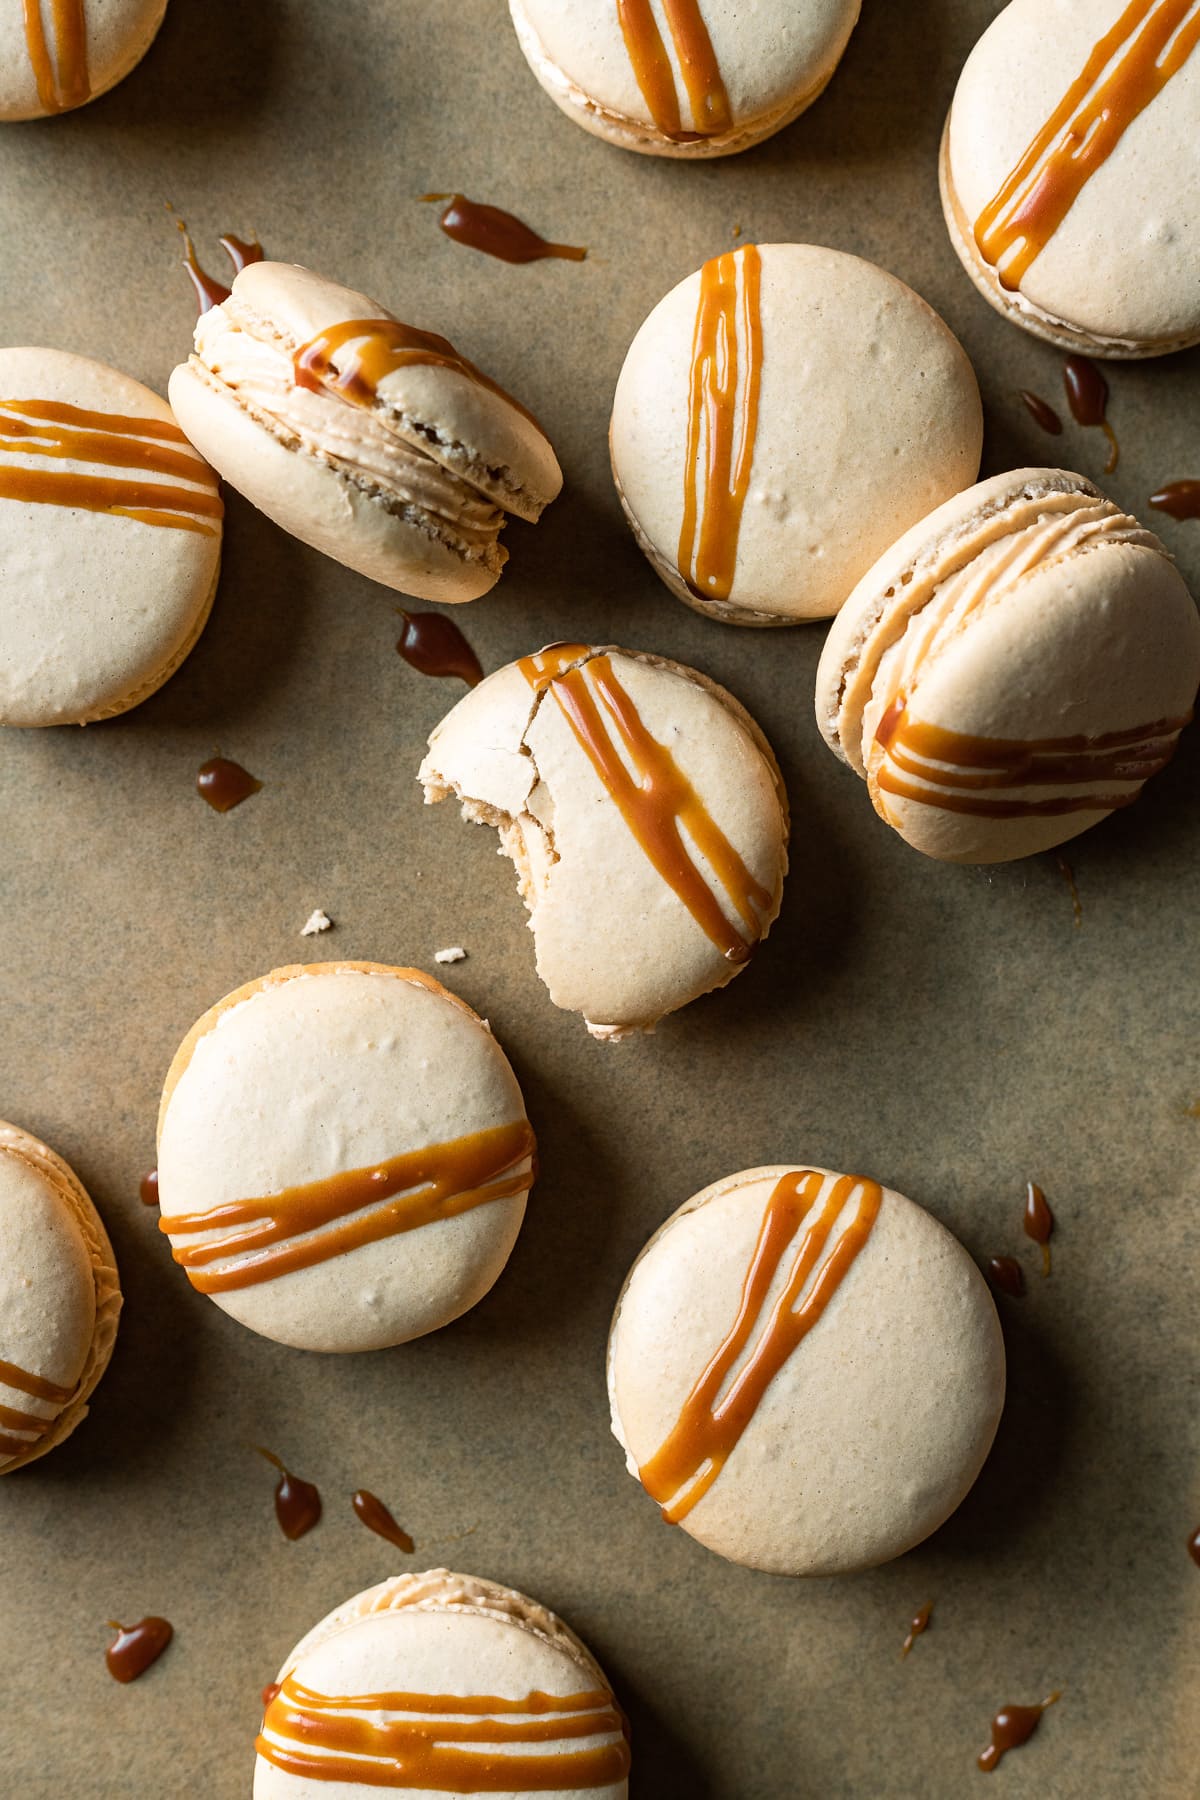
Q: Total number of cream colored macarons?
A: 12